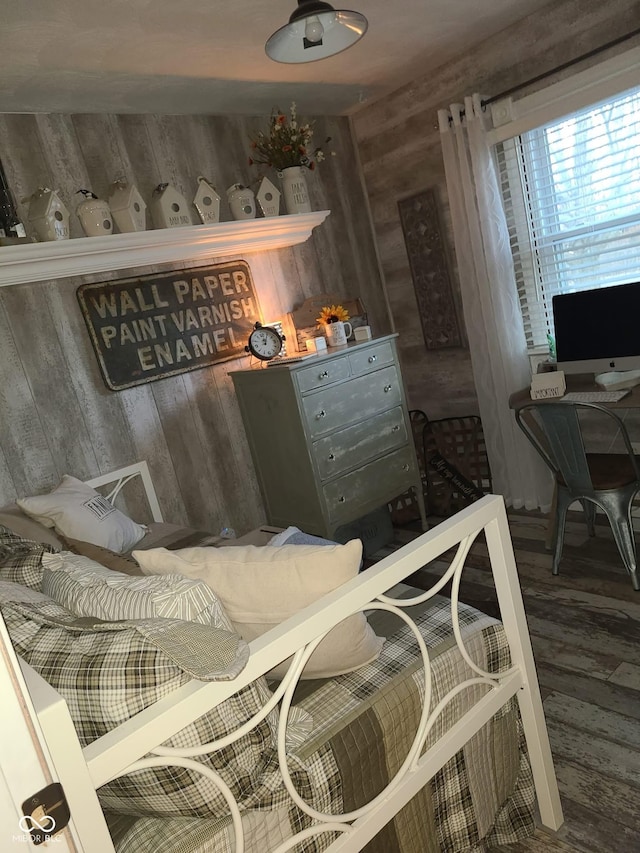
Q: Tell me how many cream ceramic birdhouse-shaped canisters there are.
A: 7